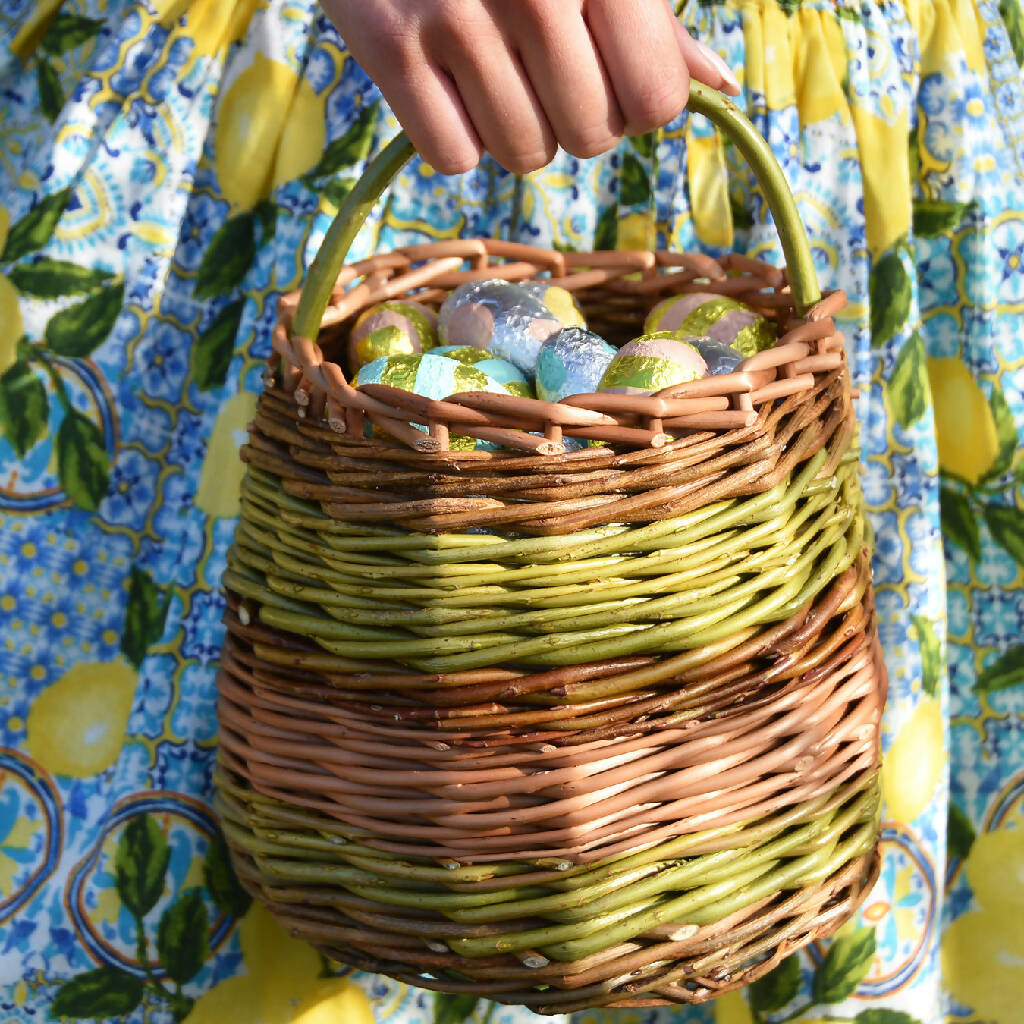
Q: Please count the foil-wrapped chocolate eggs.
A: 9